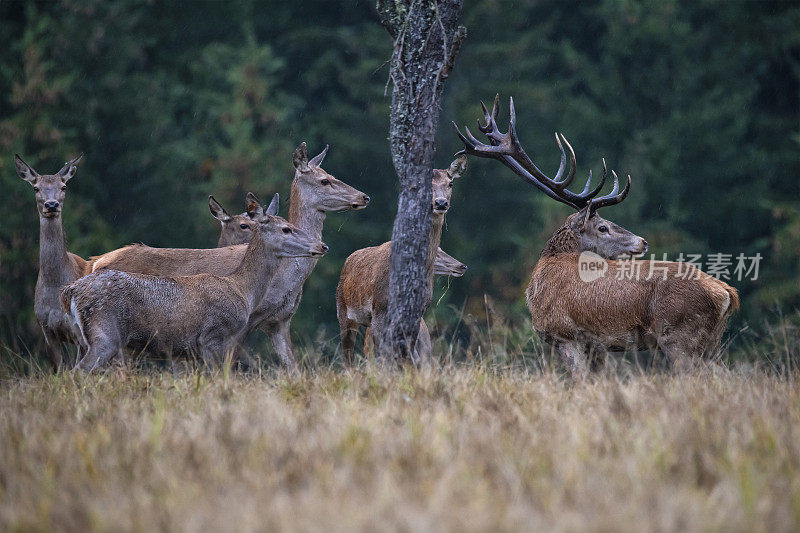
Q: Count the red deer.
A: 7